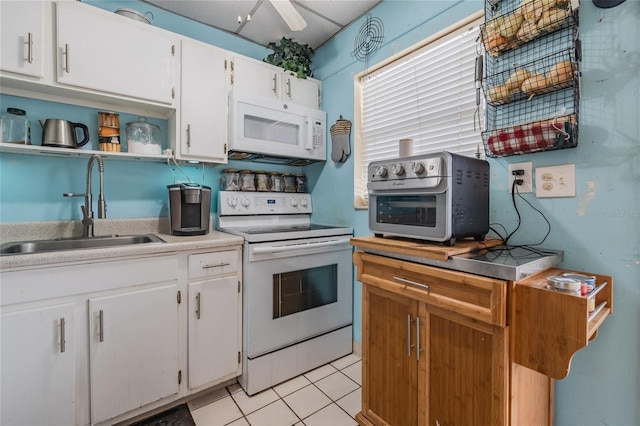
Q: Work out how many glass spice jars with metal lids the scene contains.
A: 6